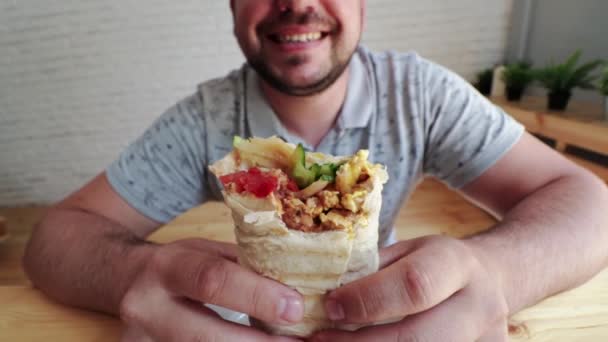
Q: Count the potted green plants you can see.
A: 4